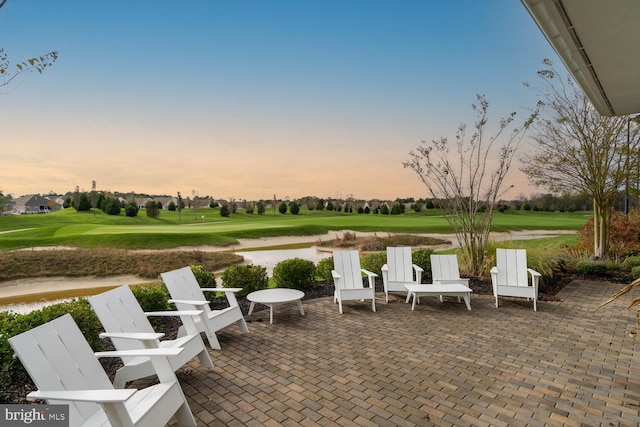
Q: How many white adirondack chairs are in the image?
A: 7